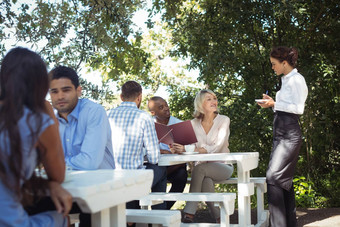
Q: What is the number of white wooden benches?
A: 3